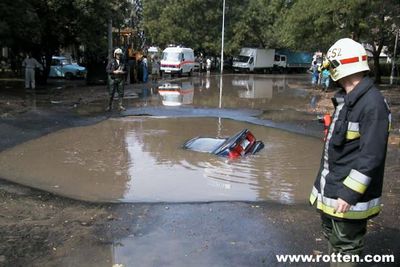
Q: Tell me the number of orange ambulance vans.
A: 0